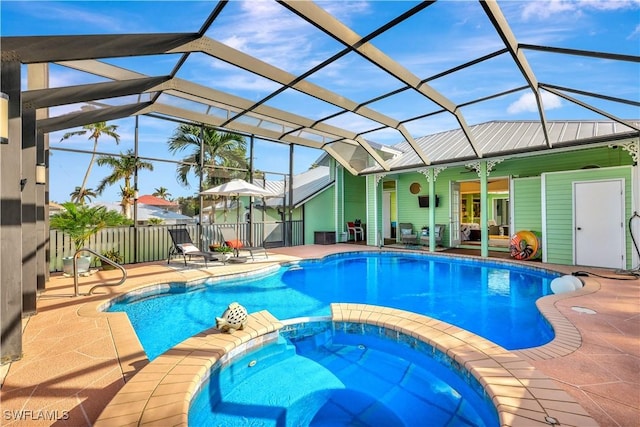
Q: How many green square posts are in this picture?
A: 2